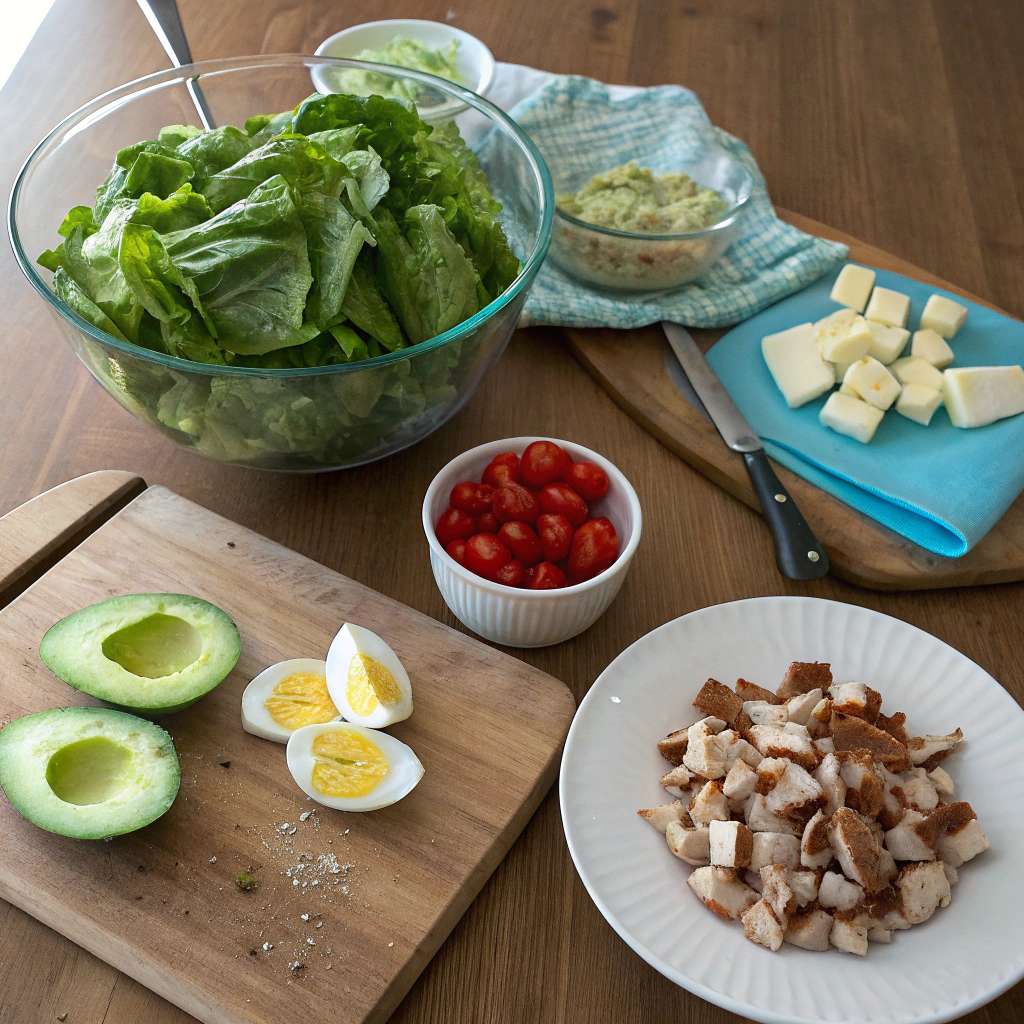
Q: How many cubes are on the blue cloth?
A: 12